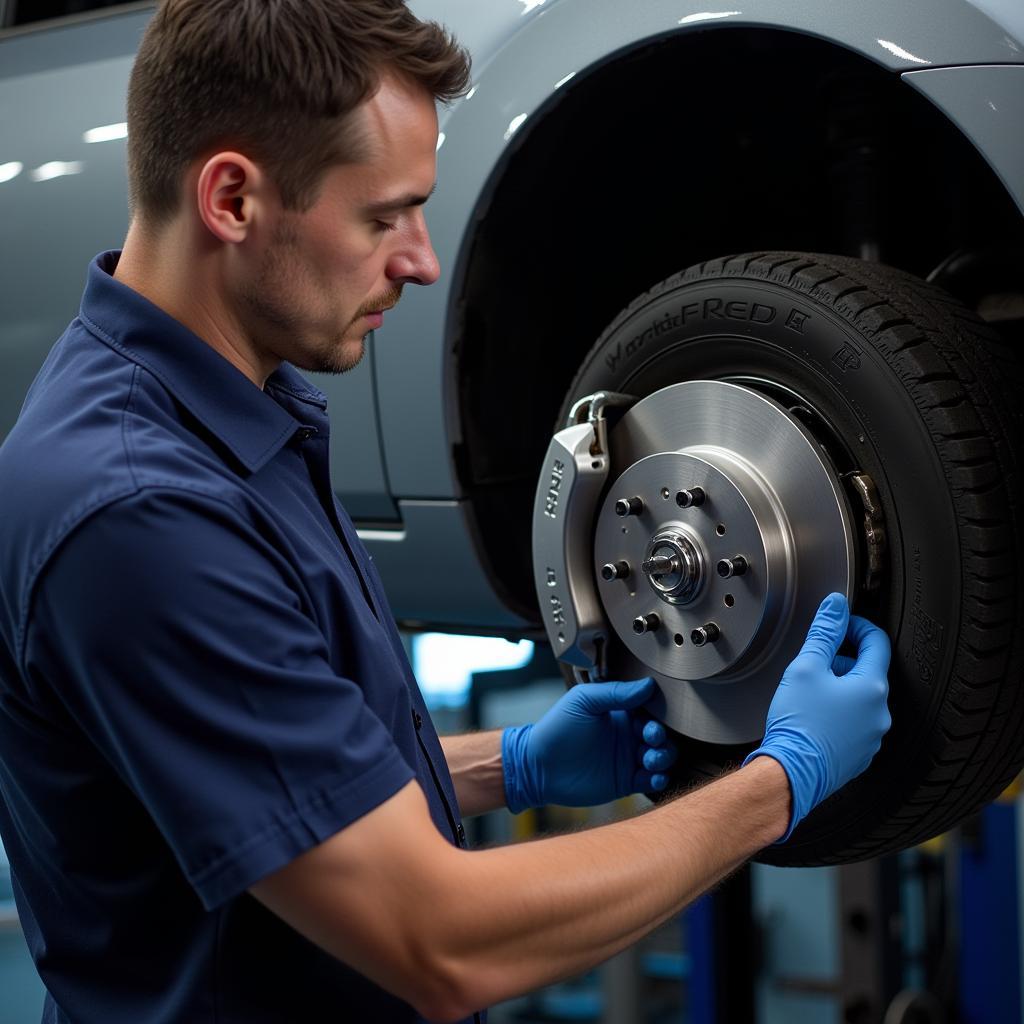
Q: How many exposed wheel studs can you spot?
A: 6